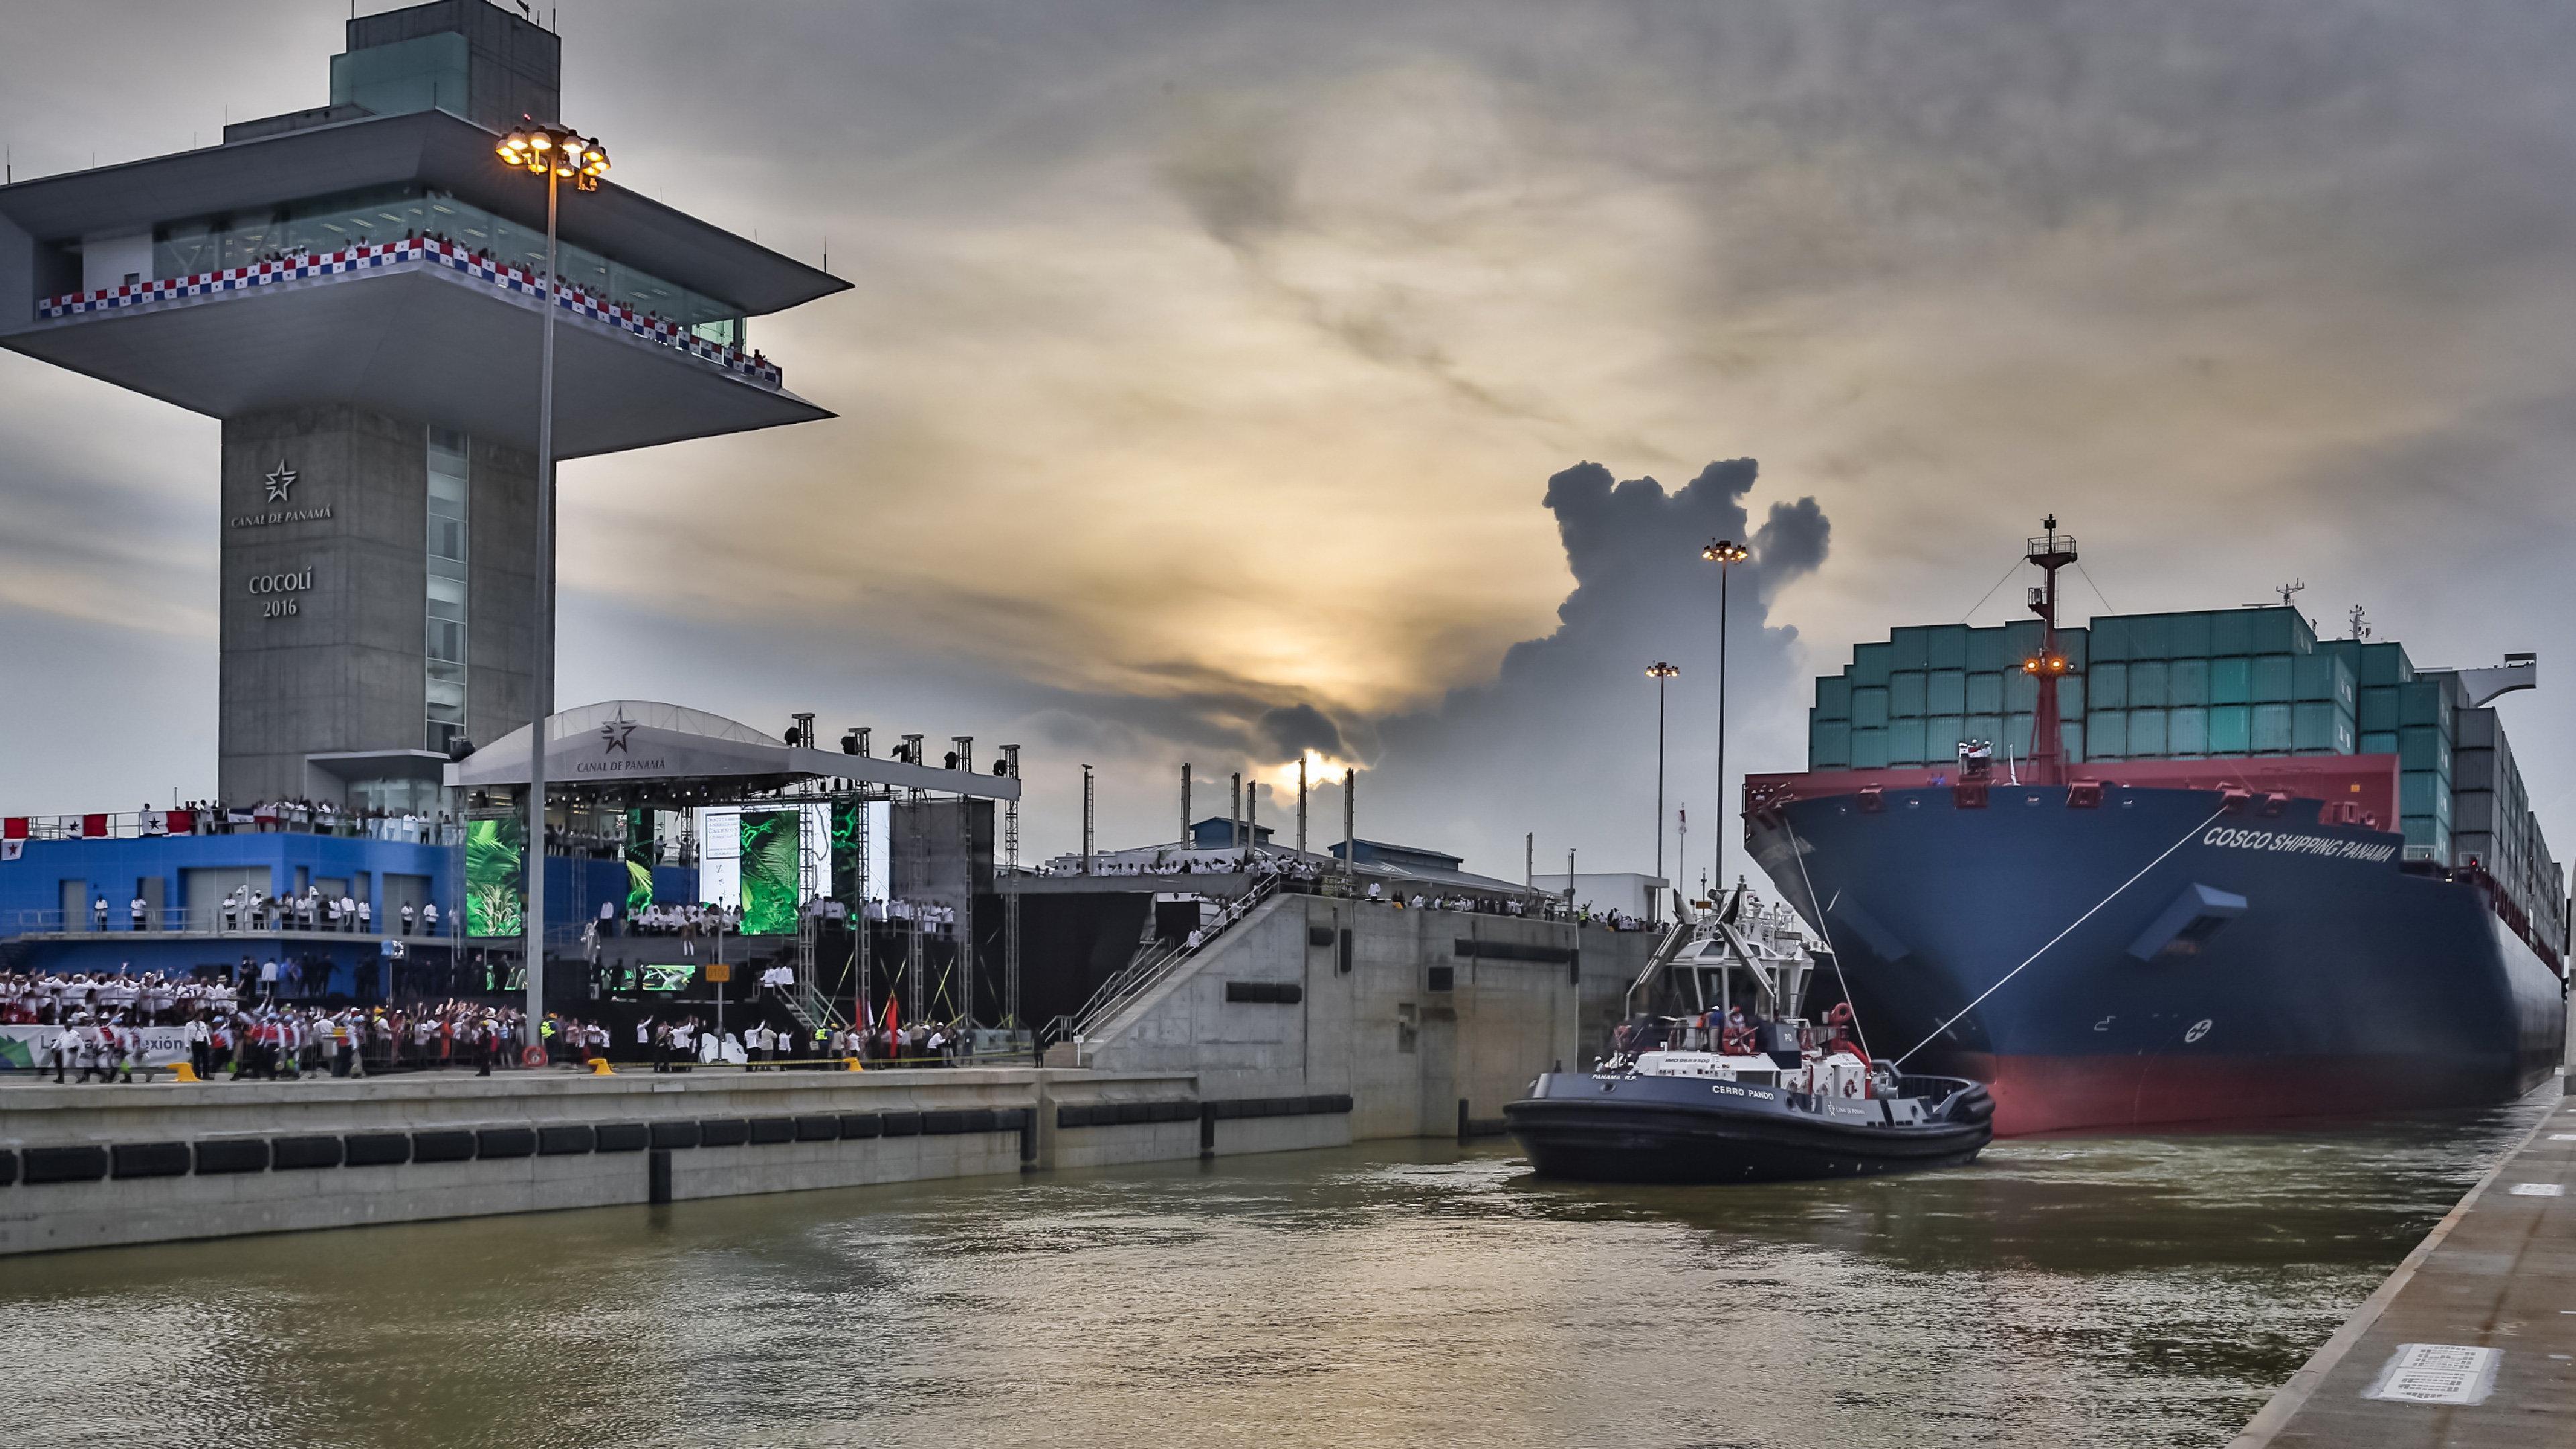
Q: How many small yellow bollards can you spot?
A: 3